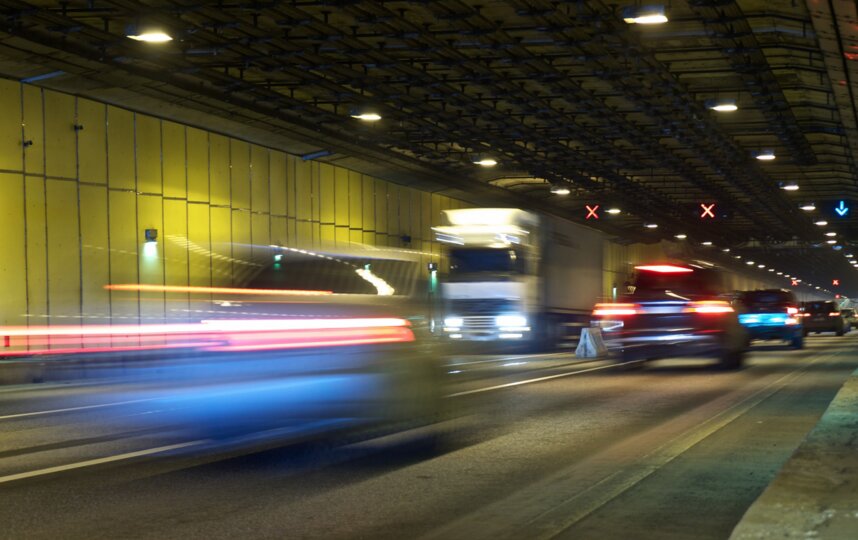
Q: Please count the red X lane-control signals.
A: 4